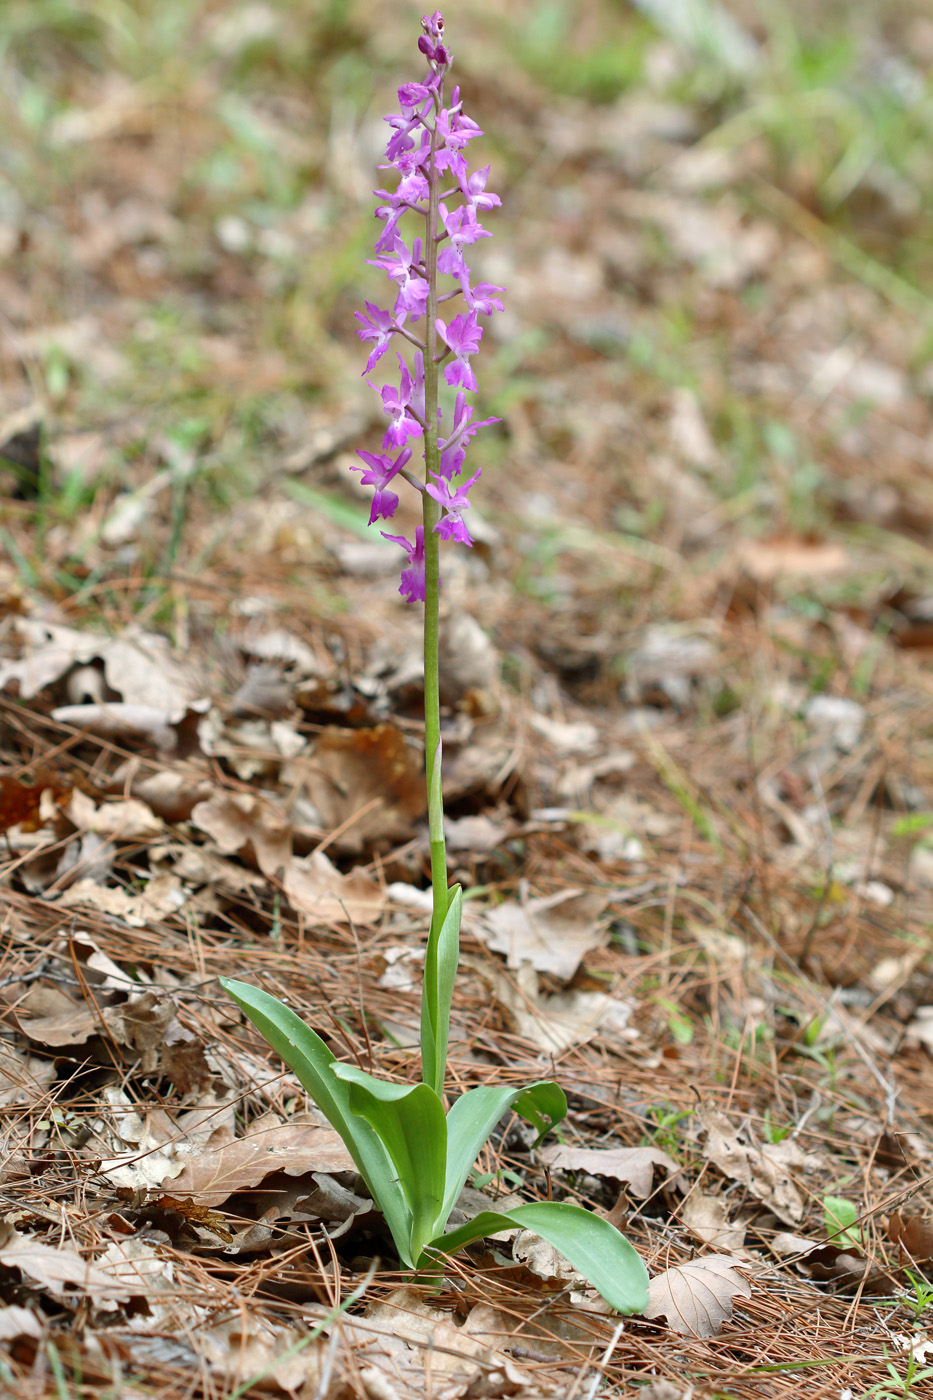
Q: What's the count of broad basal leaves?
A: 4